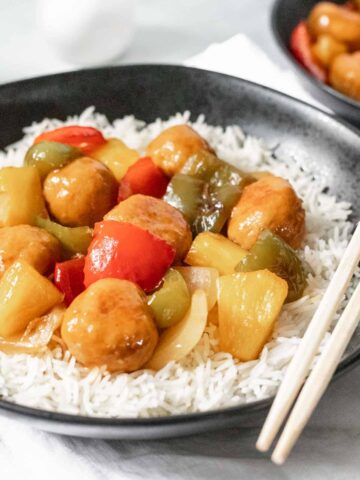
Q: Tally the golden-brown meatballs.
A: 6